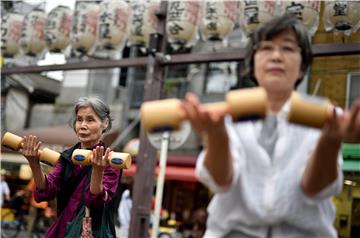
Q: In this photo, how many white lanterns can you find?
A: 11